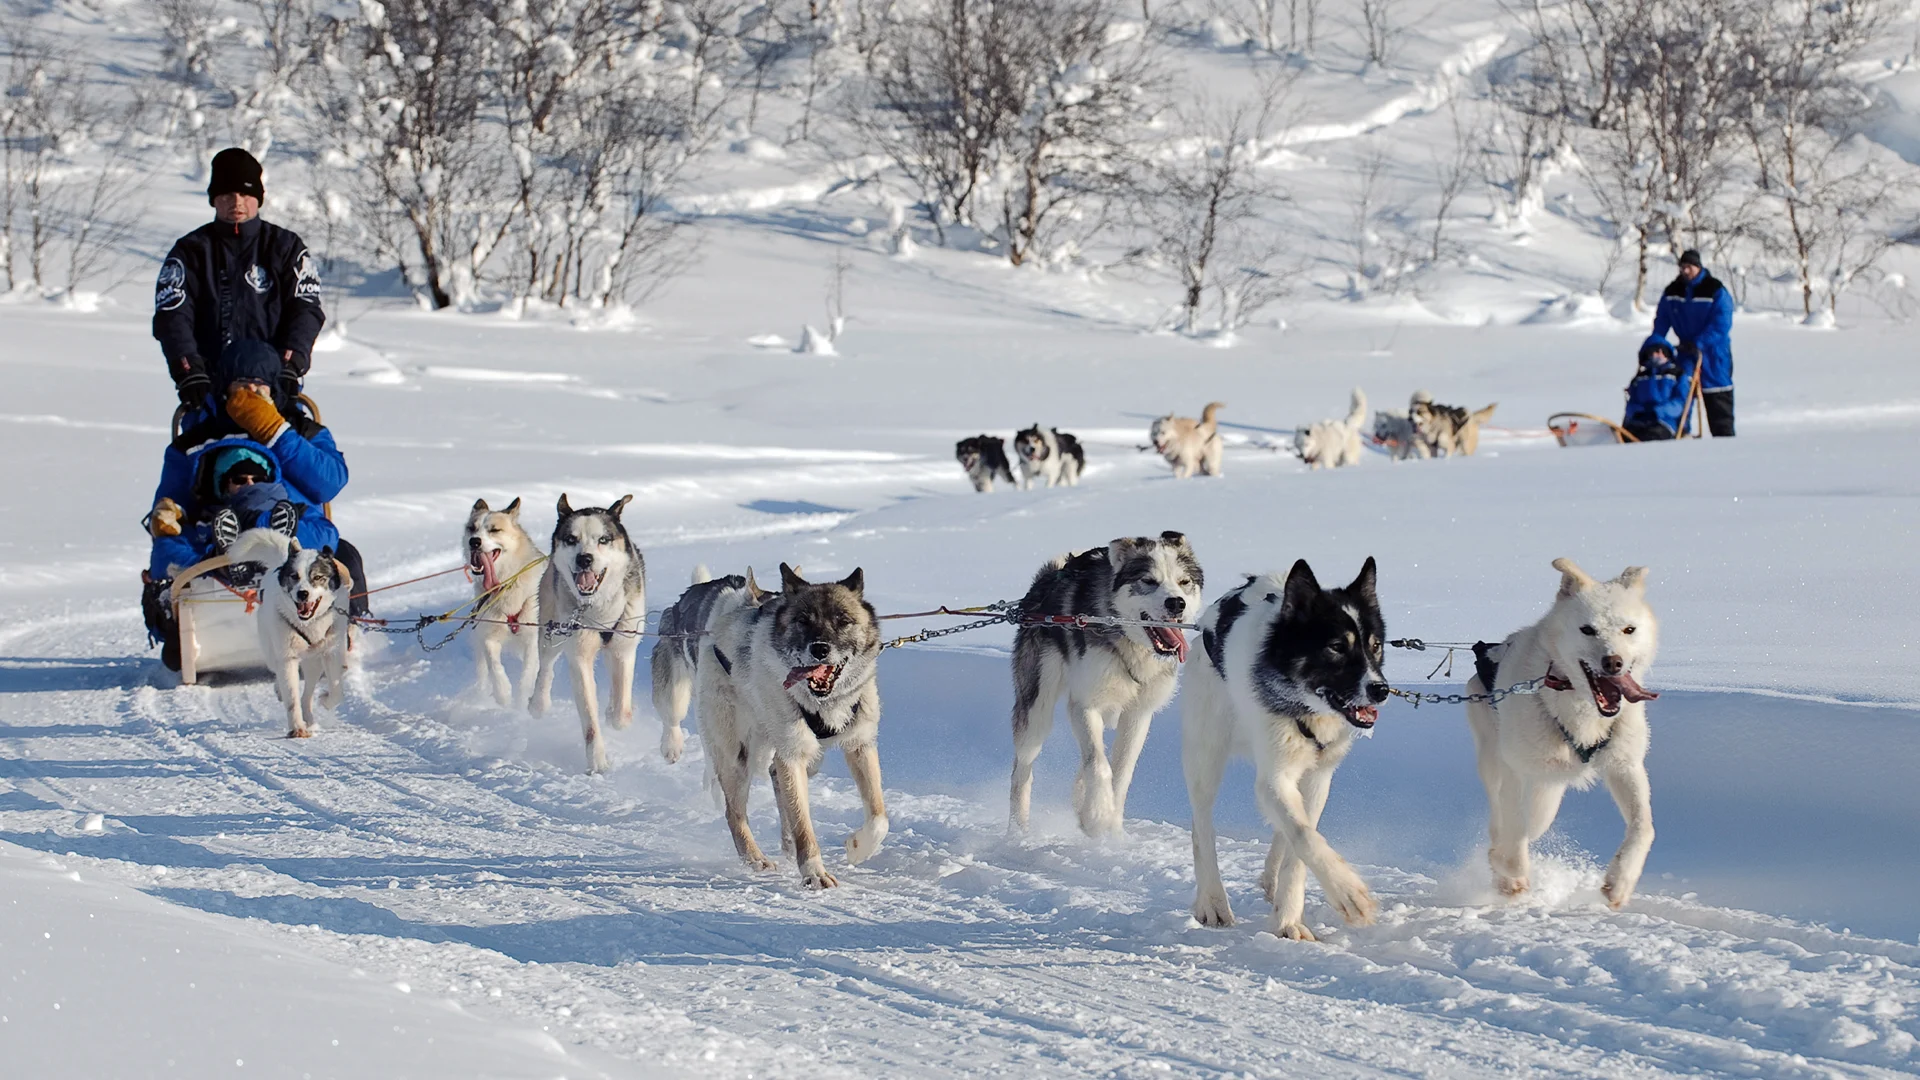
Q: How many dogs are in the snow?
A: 14